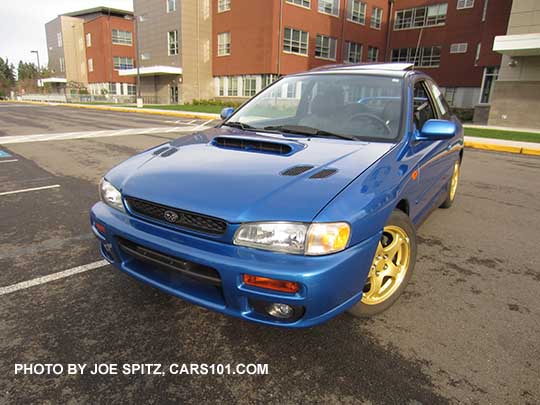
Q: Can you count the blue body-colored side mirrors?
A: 2